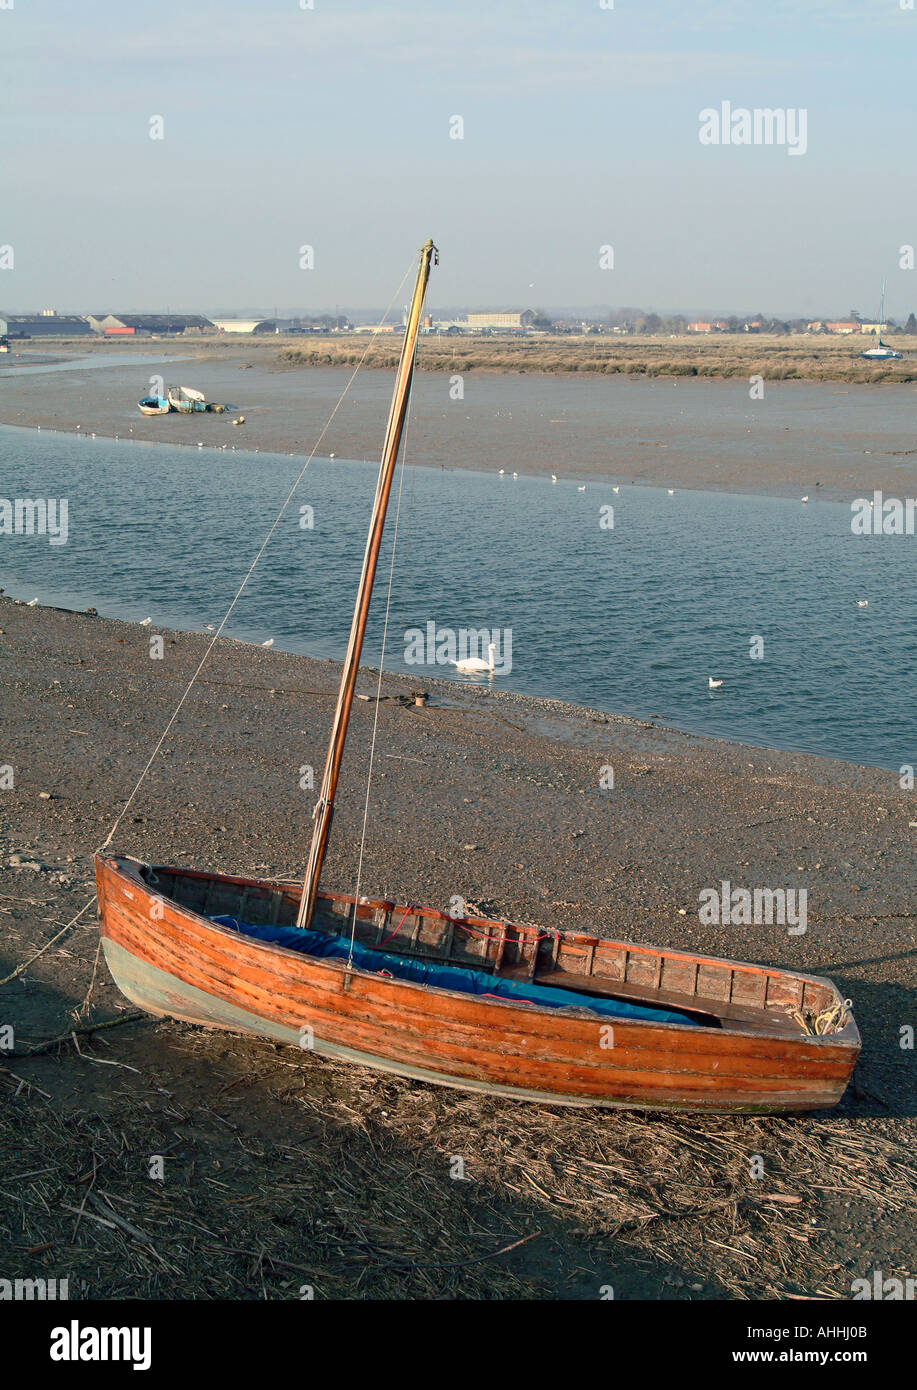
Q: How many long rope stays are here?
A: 2